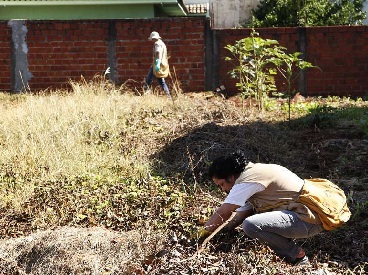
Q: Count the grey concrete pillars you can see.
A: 4